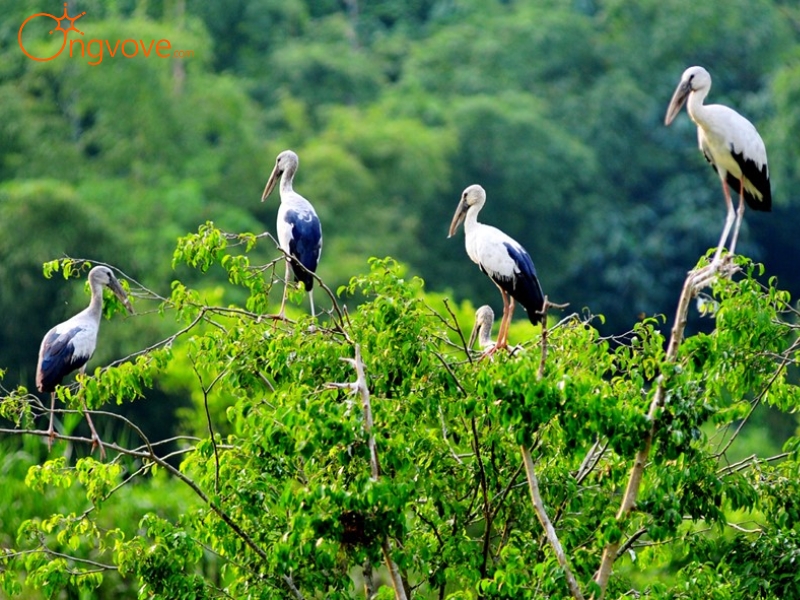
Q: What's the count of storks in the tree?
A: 5